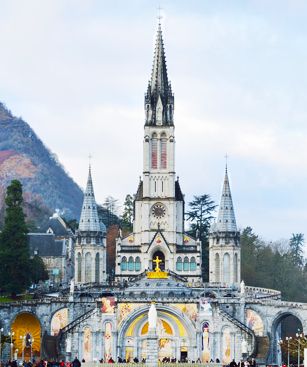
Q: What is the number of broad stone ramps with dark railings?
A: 2